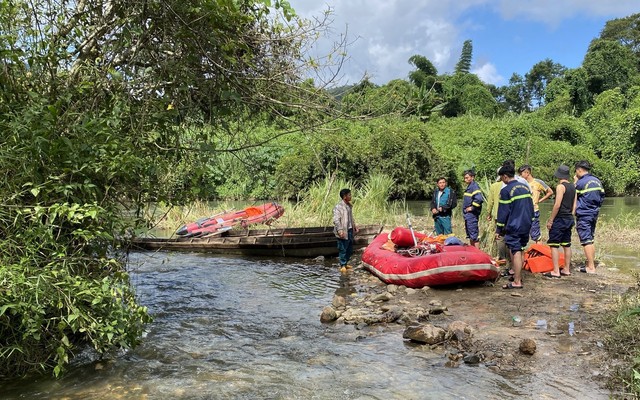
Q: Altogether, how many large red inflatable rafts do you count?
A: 2